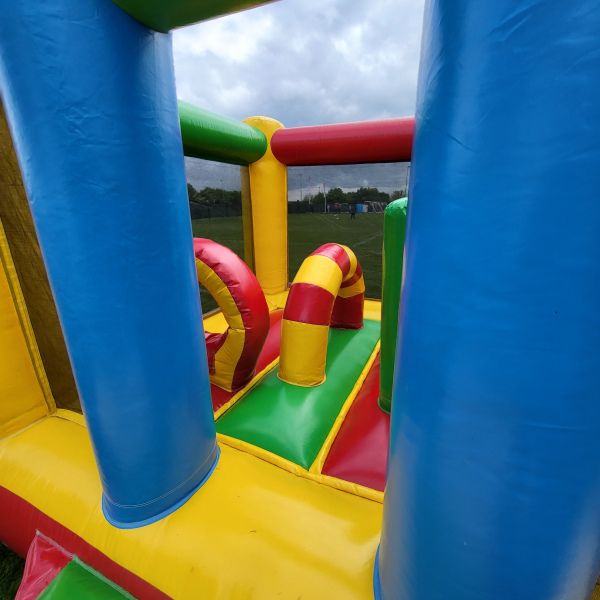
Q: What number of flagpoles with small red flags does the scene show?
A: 2